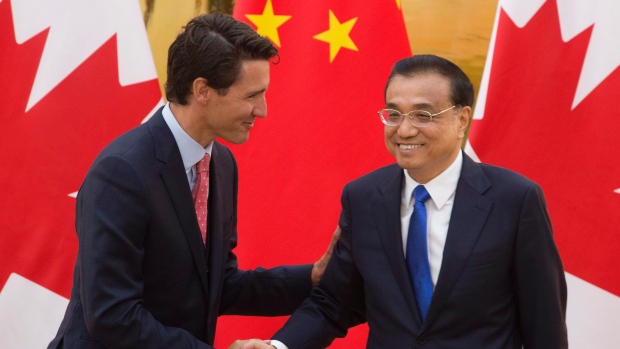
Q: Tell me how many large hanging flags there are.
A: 3